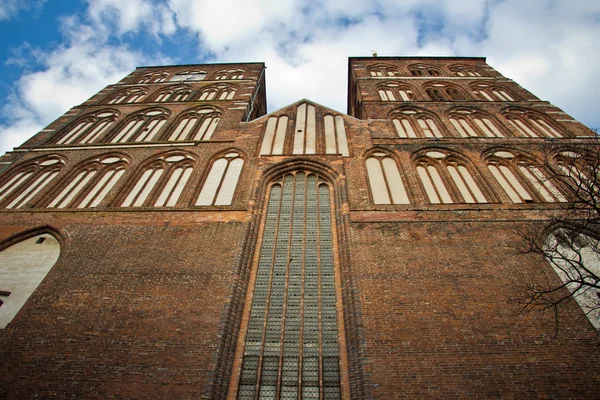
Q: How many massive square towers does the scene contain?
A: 2